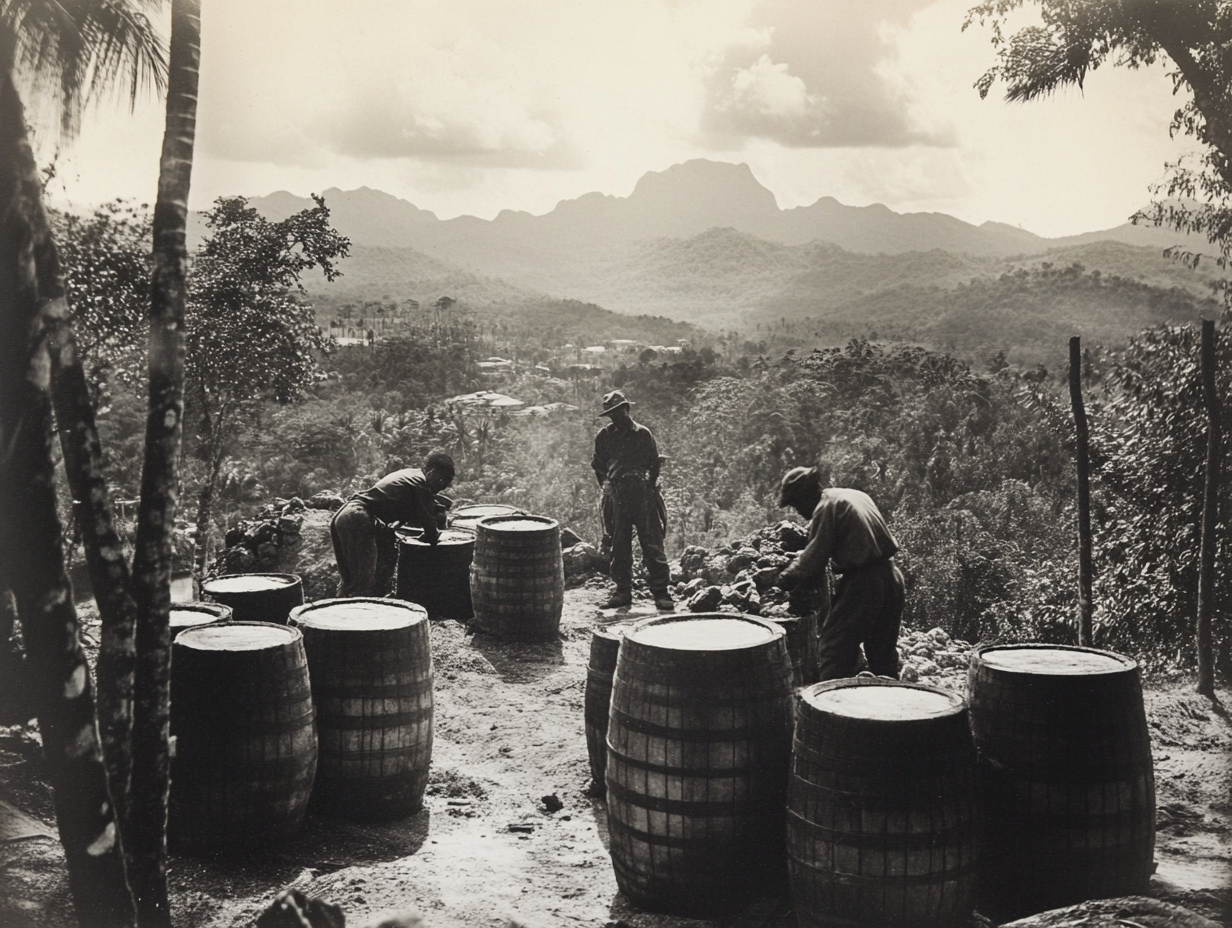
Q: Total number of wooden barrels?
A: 12